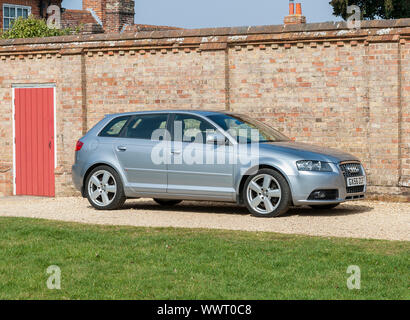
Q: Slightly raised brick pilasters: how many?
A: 3